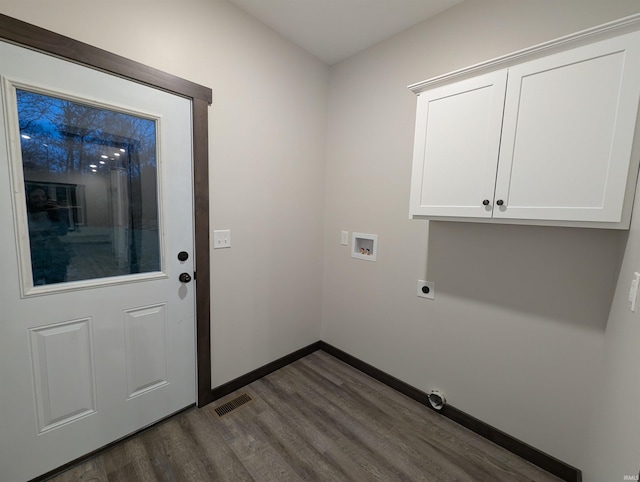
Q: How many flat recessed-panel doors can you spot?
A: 2